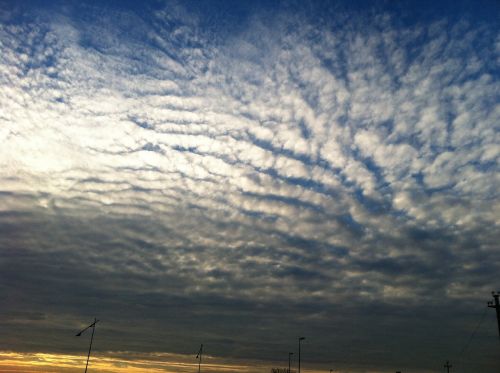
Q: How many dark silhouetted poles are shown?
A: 6